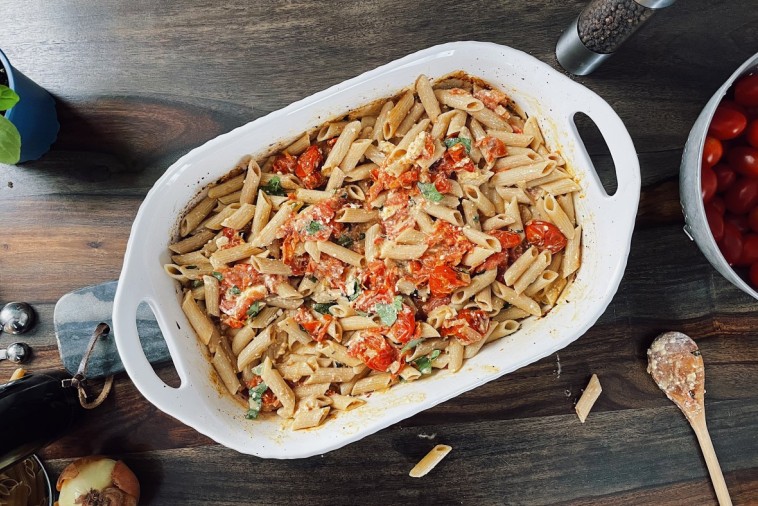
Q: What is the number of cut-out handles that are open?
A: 2